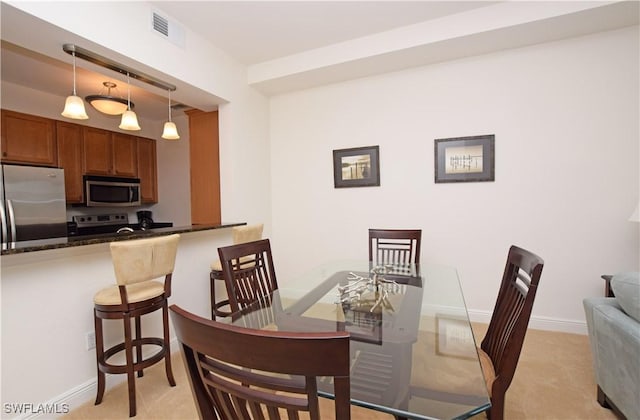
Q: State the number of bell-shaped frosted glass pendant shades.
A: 3